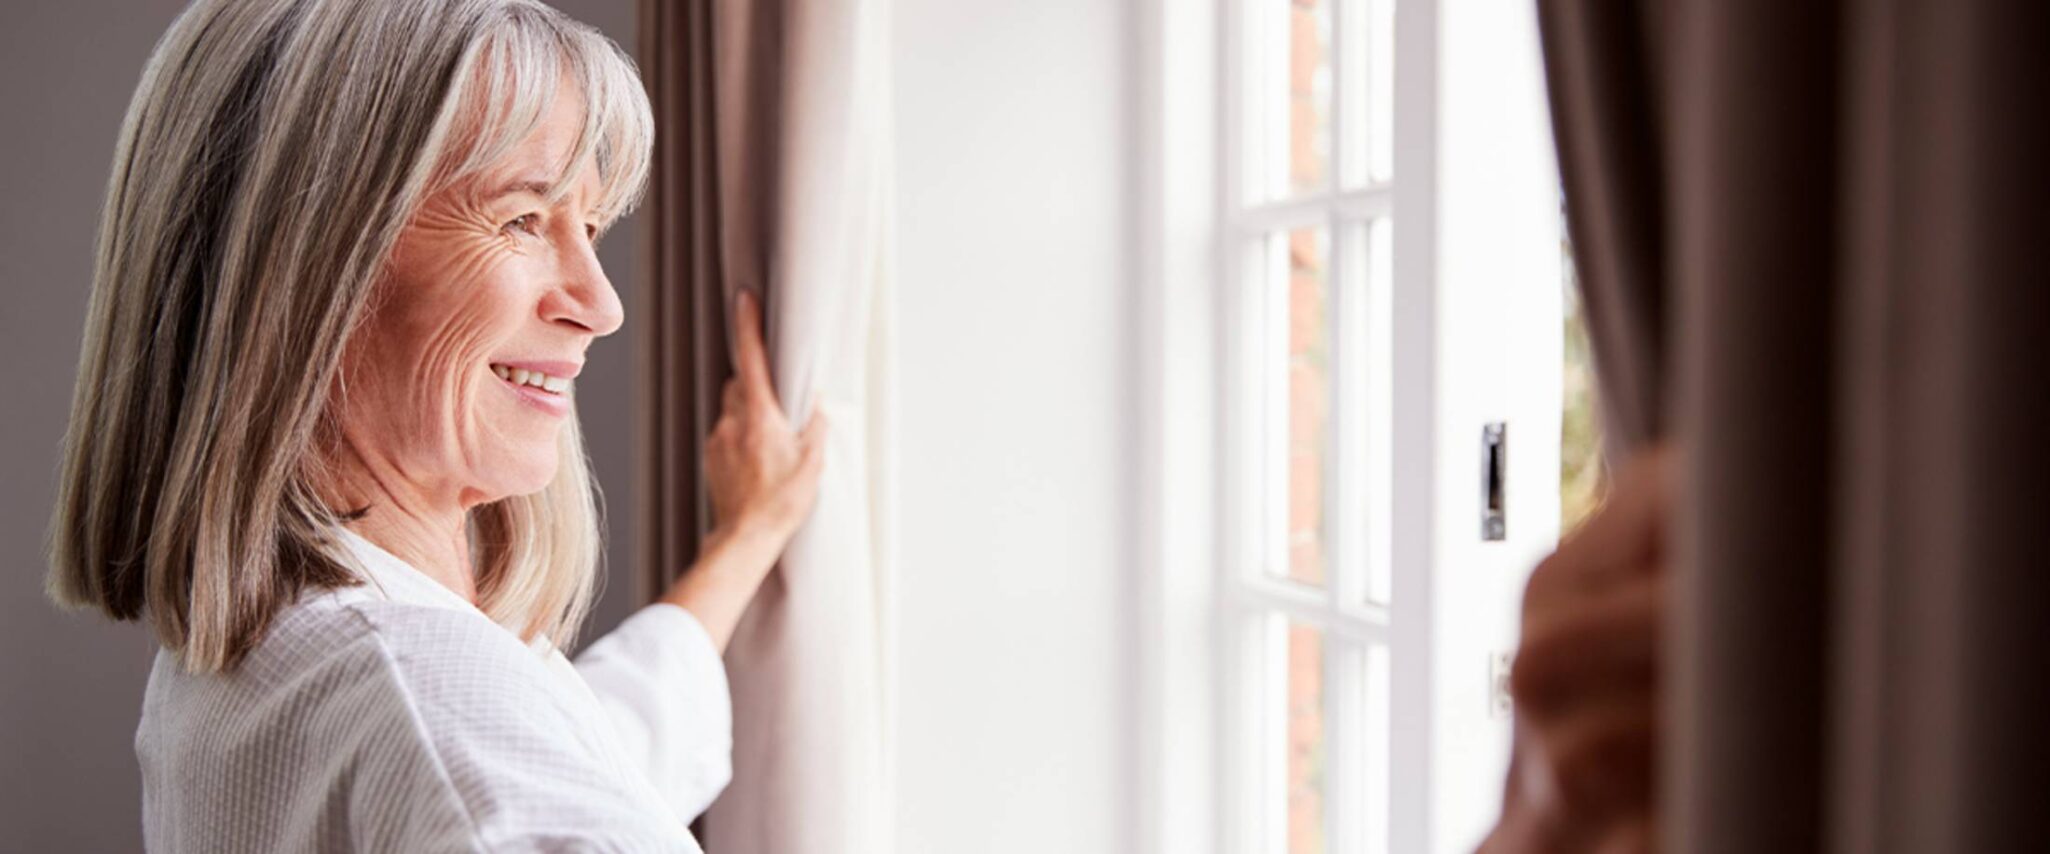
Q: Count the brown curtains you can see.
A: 2